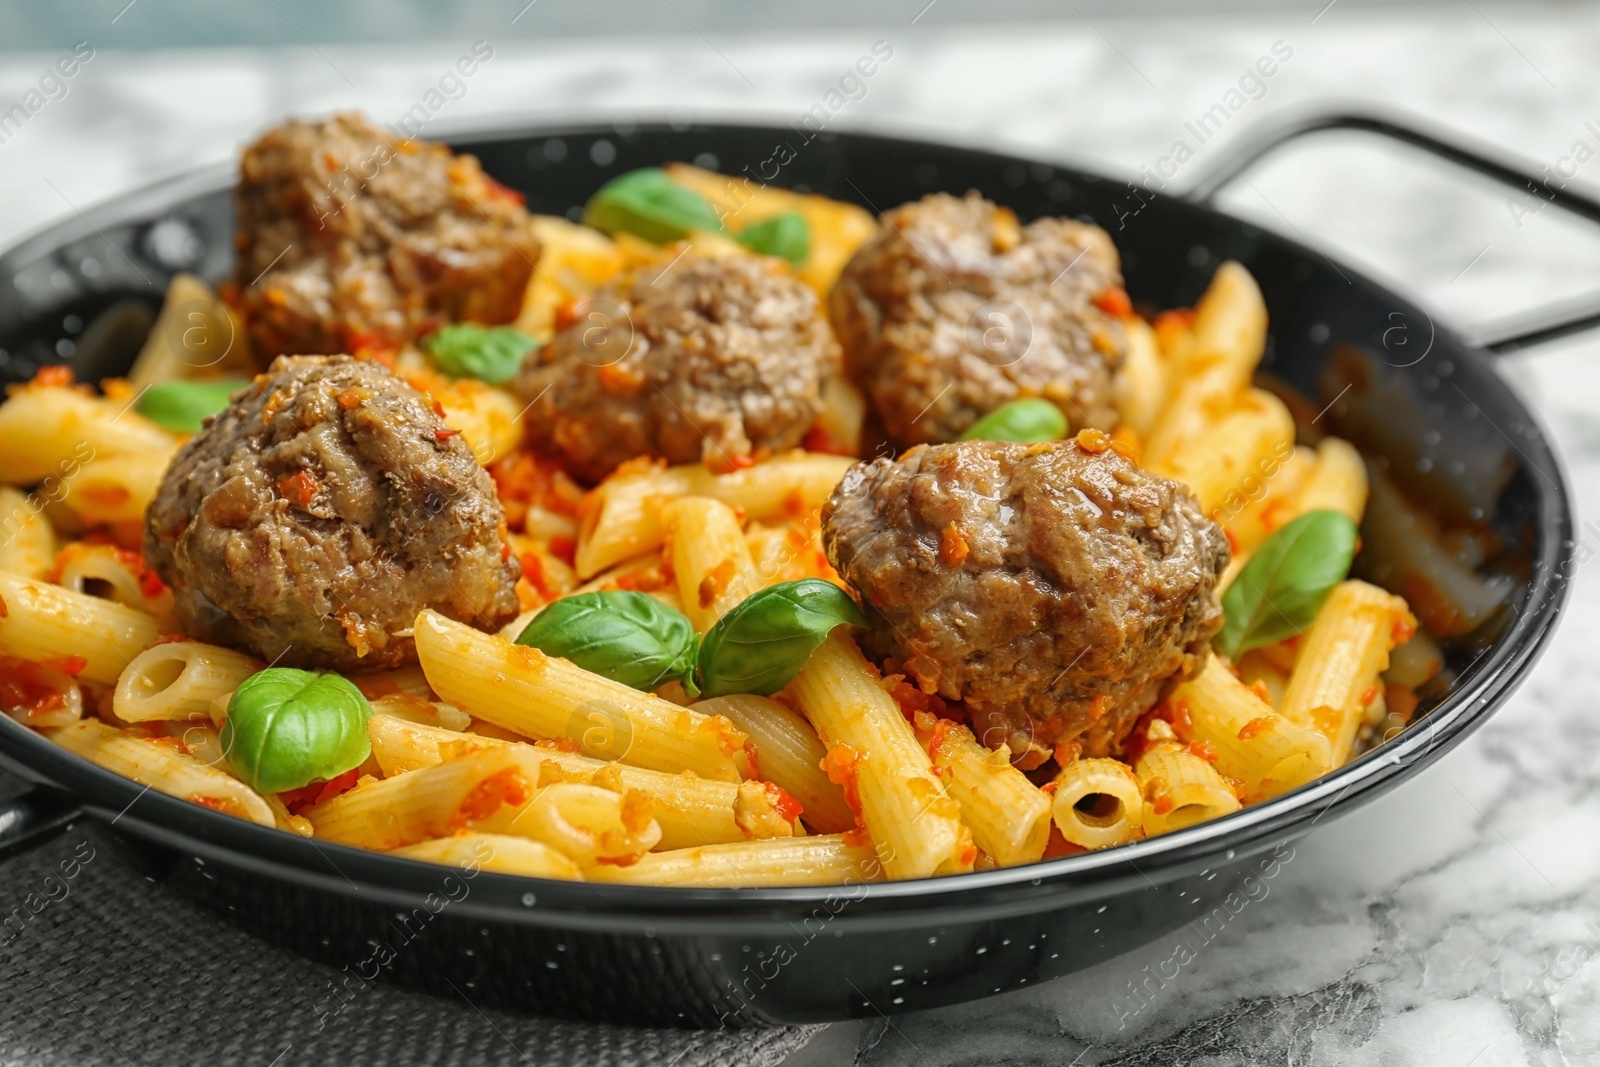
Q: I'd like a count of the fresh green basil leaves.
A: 9